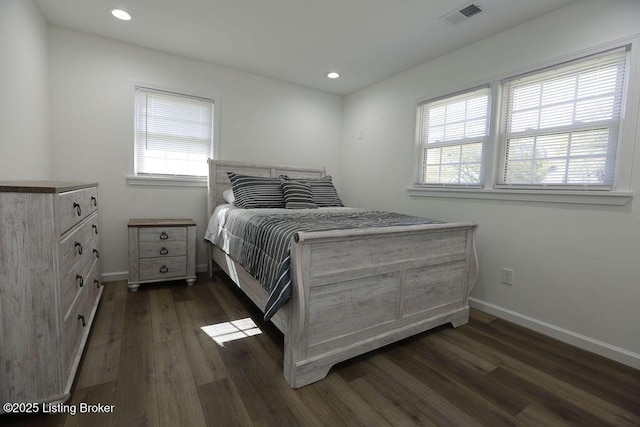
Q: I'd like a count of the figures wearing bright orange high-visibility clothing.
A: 0